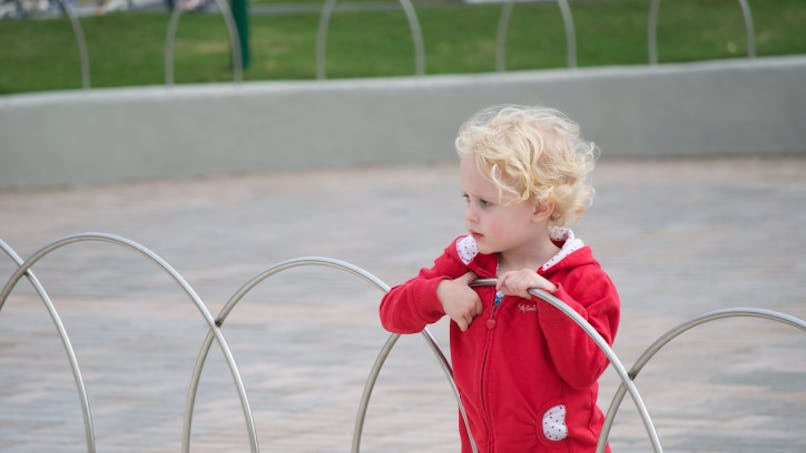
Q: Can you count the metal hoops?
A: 10